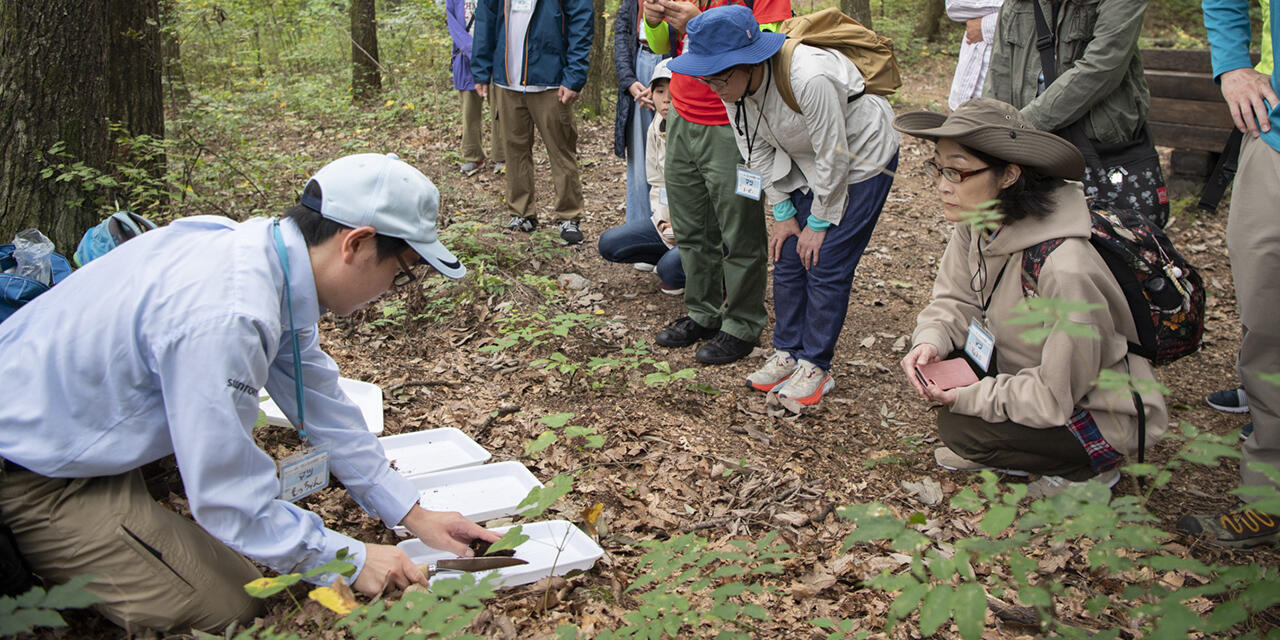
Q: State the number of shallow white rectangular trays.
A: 4